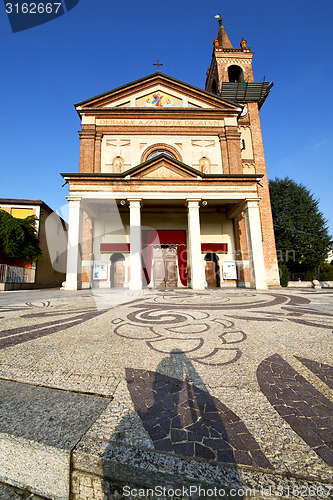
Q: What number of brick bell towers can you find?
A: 1